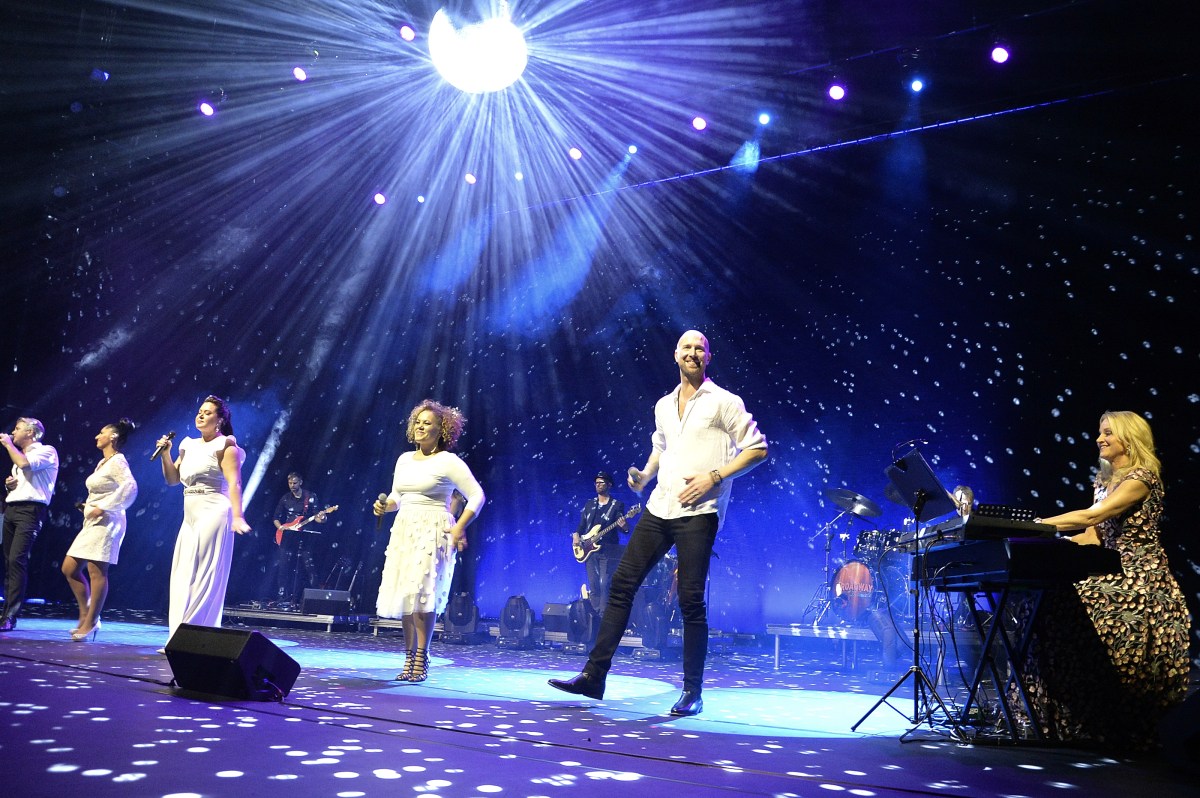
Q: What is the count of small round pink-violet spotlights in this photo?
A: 9